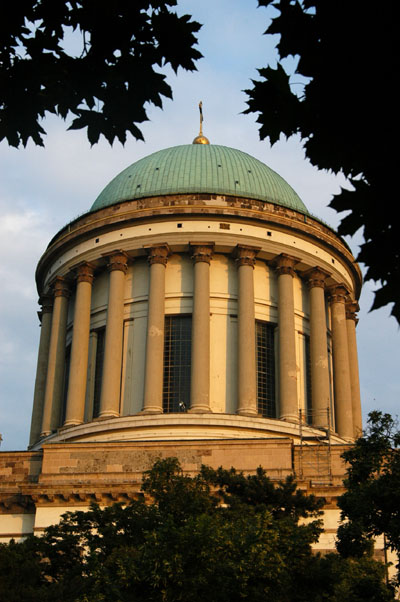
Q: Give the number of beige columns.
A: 11